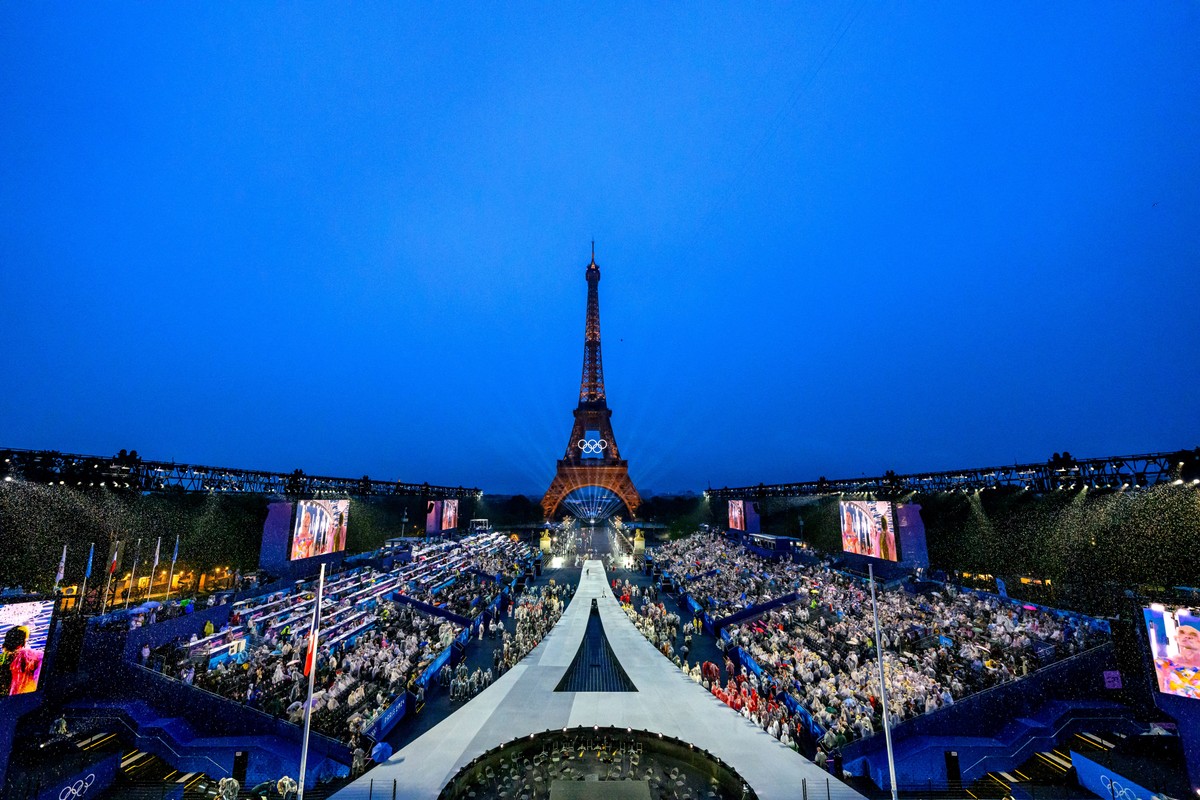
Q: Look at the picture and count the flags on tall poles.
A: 7